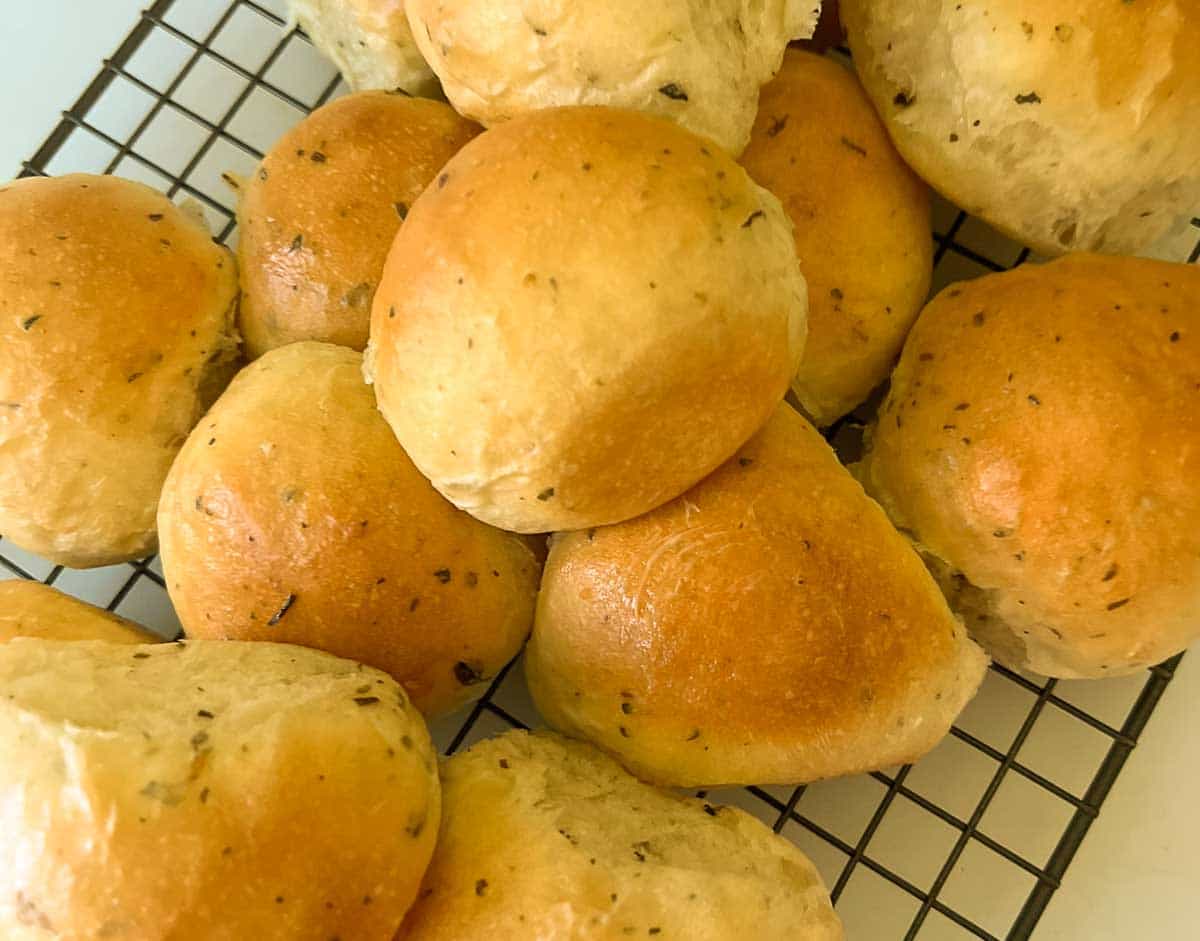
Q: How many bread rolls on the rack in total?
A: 13